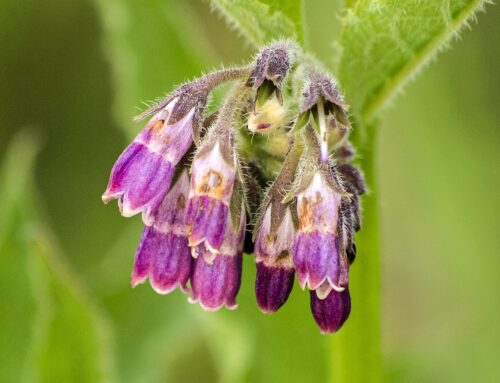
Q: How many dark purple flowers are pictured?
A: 2